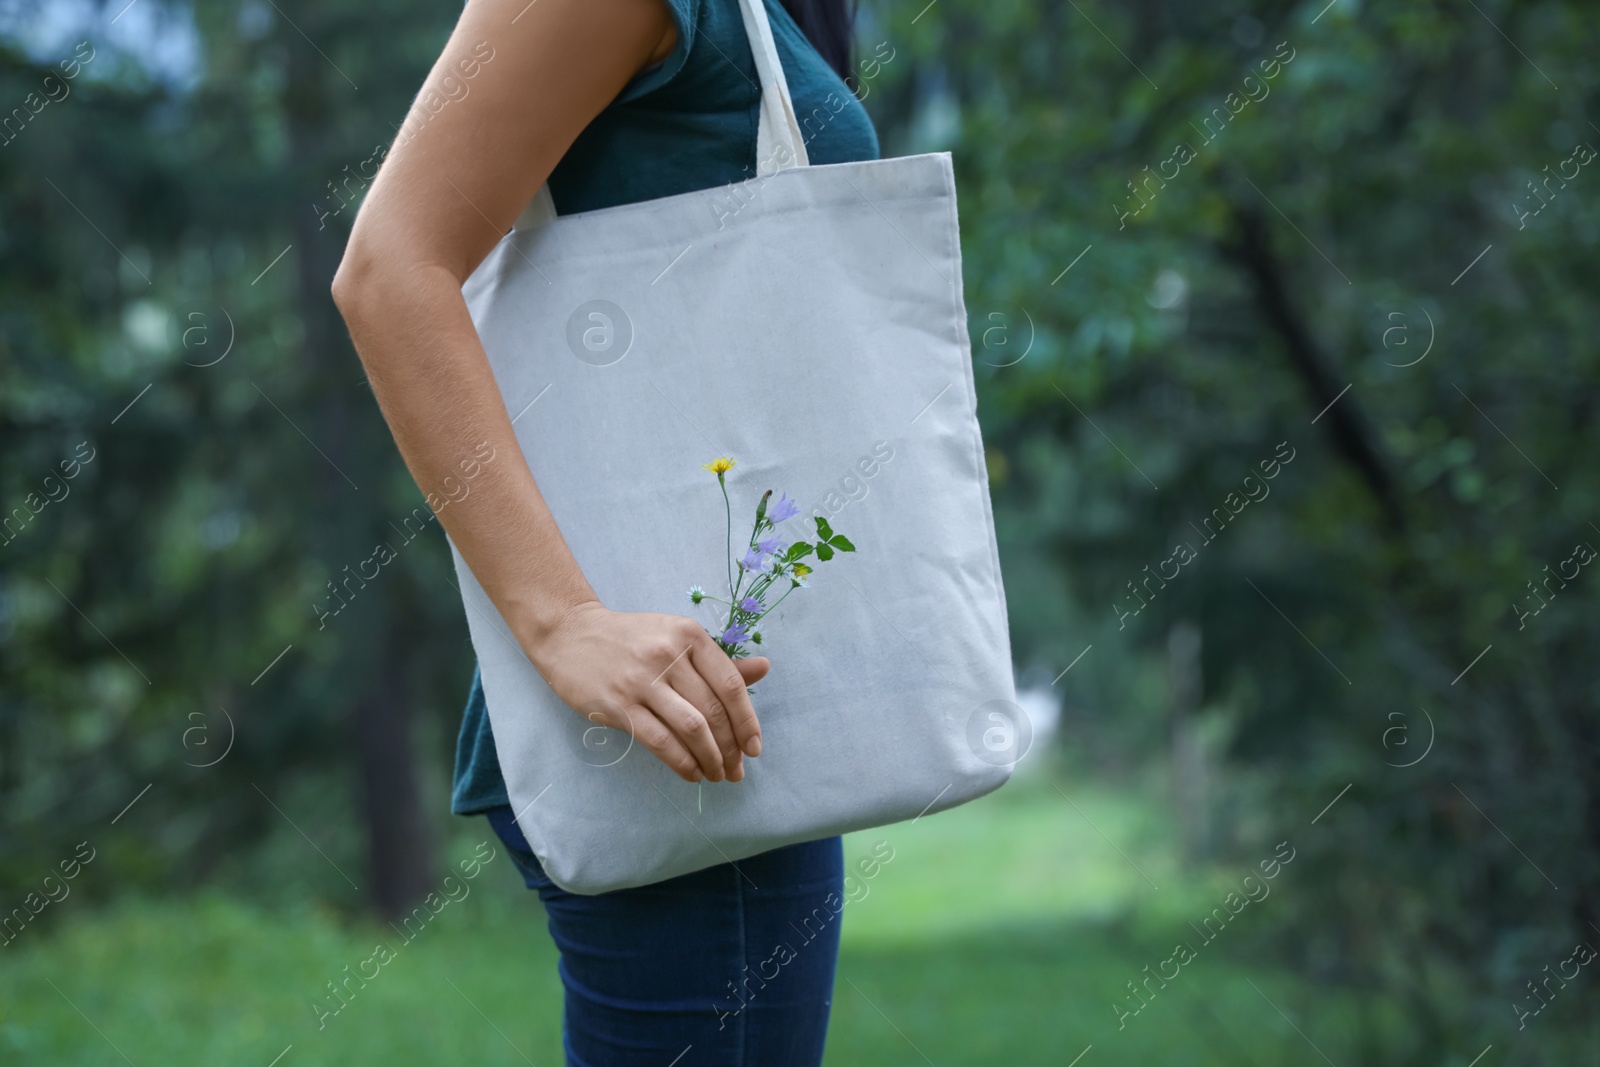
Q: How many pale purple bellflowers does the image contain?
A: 5